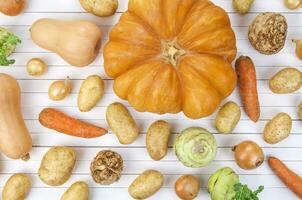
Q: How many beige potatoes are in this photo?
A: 12